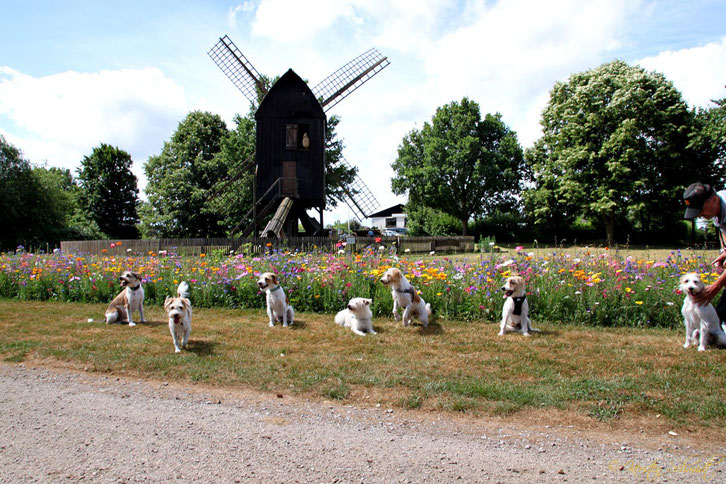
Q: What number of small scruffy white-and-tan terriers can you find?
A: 7